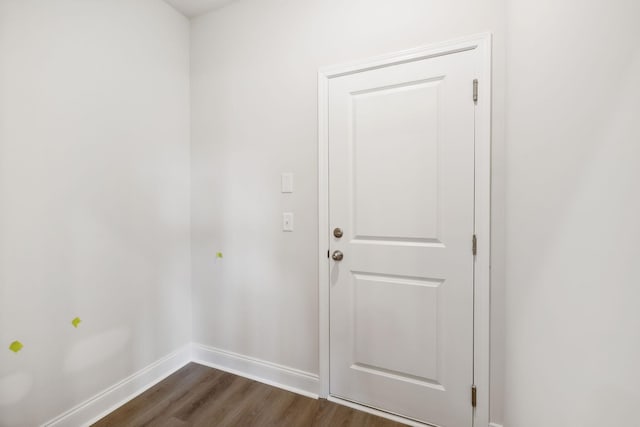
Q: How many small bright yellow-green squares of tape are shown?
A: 3